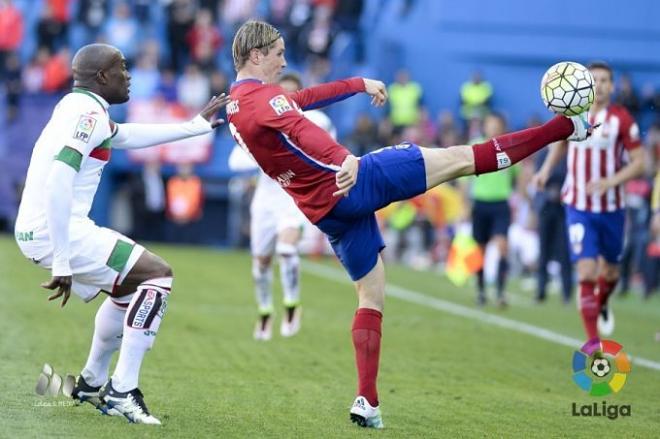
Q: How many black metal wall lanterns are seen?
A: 0